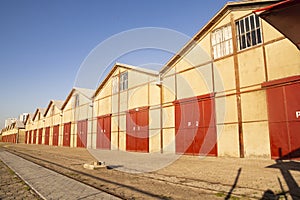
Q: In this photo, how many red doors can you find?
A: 12